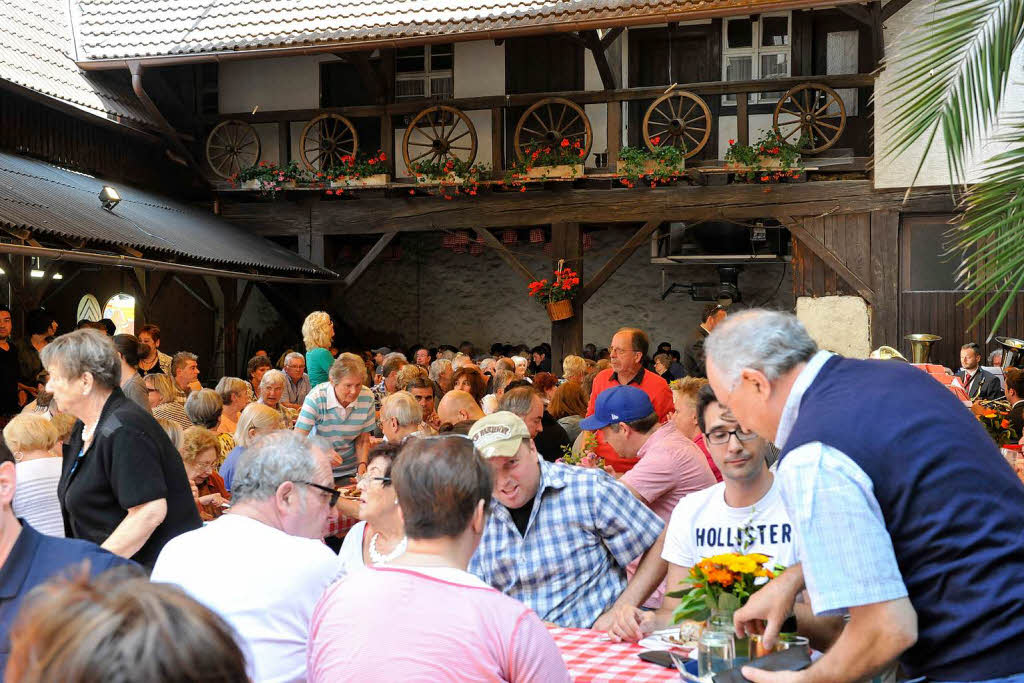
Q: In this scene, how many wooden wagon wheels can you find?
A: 6